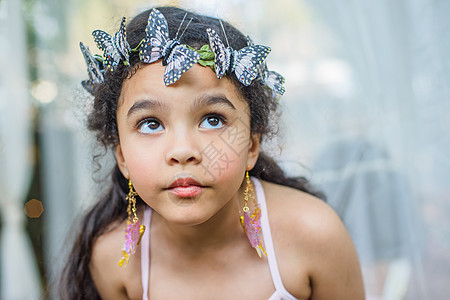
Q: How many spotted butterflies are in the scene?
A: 5